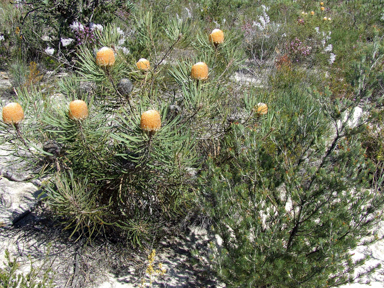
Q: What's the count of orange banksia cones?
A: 8